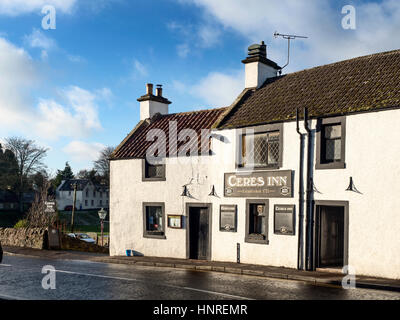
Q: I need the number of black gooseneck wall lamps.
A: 4